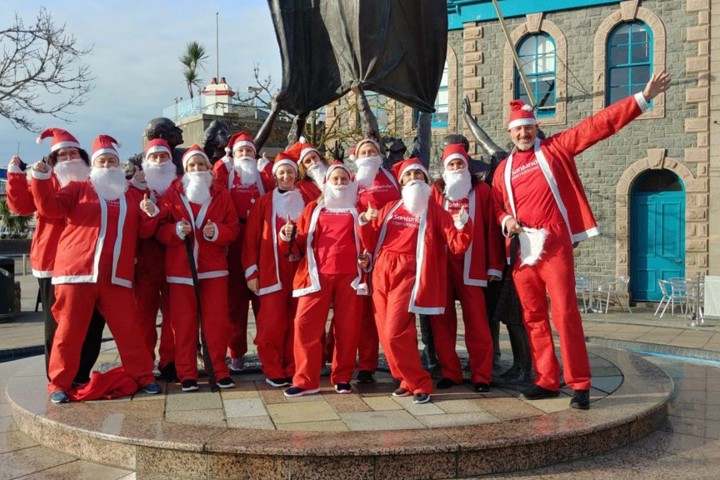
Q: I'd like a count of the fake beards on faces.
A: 10